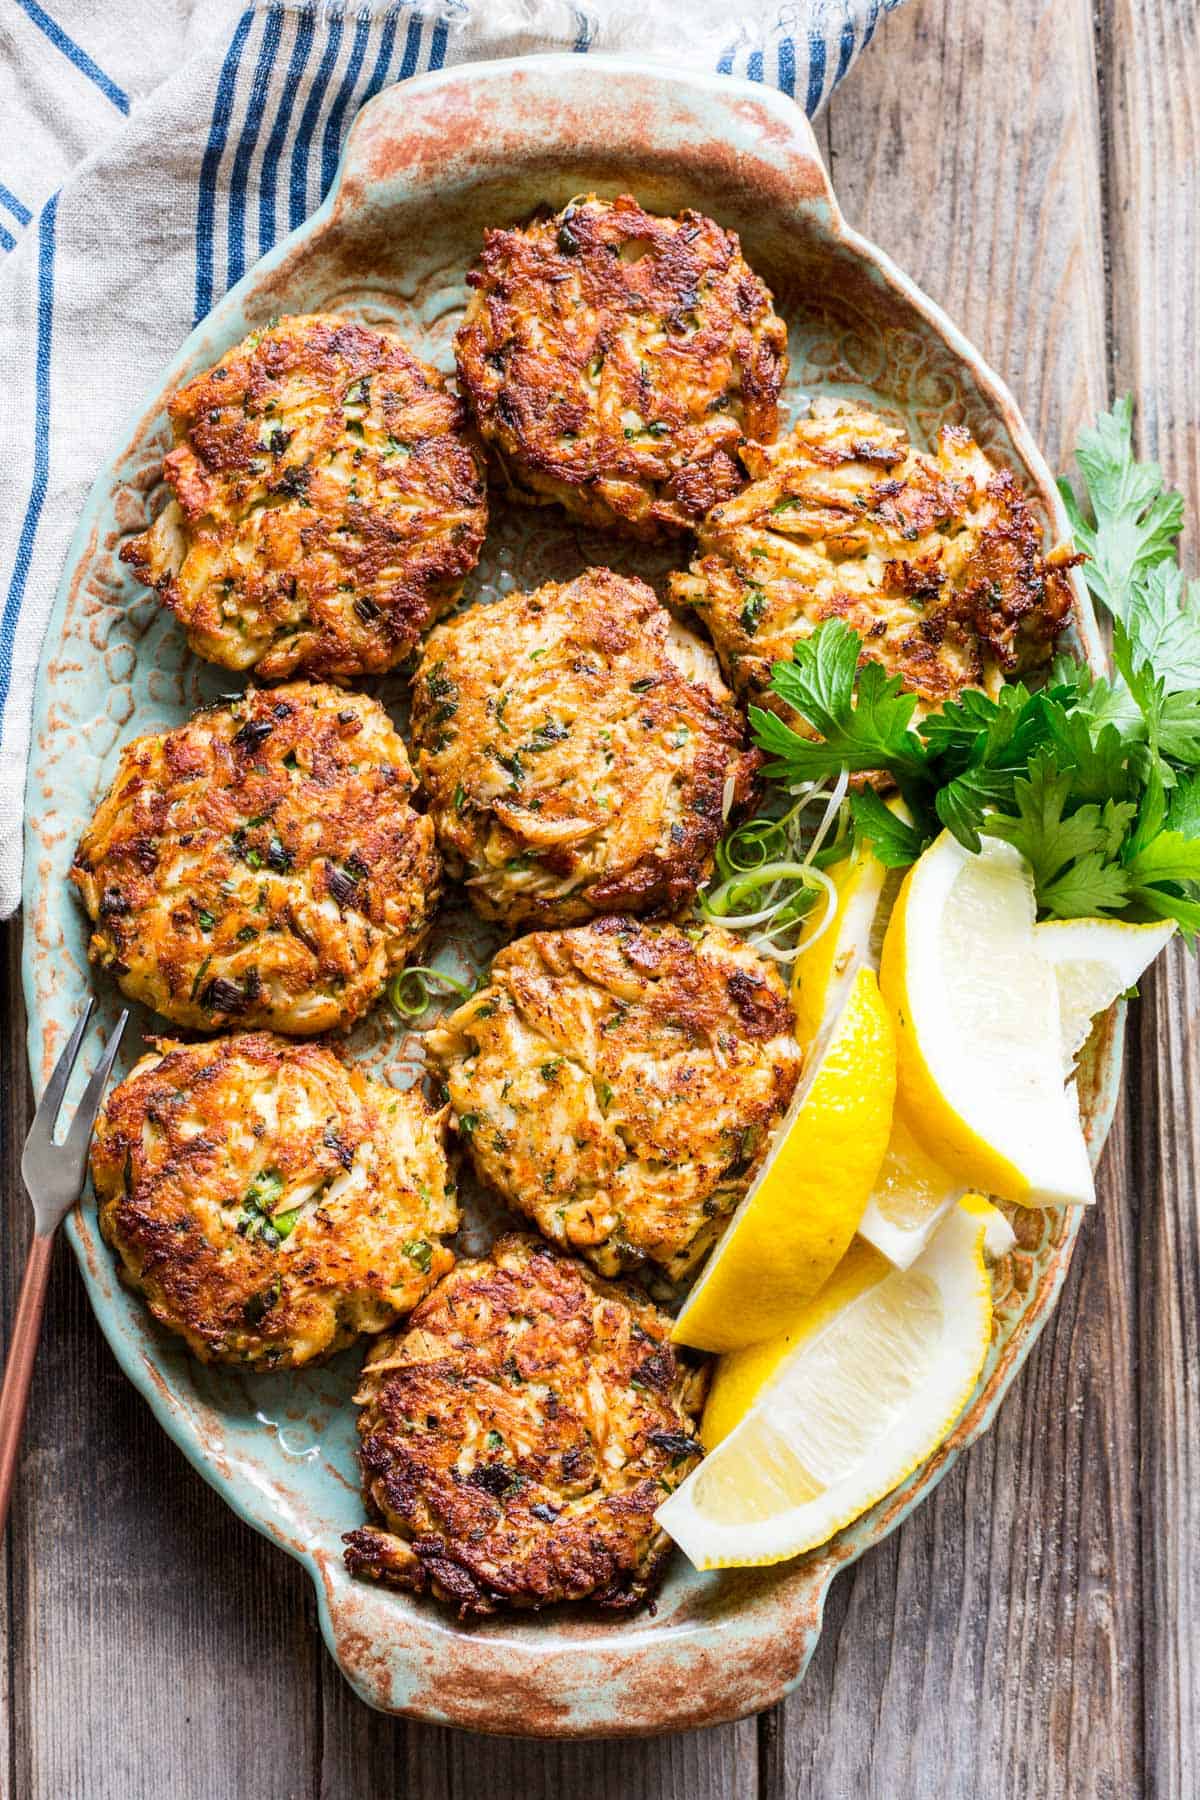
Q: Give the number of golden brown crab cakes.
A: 8